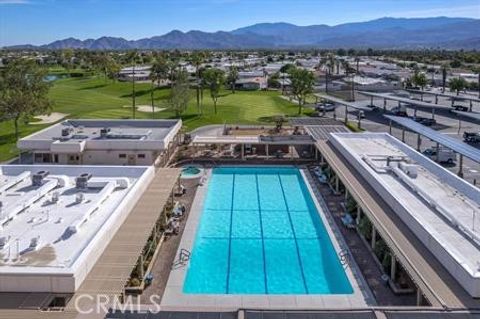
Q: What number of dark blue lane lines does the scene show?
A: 3